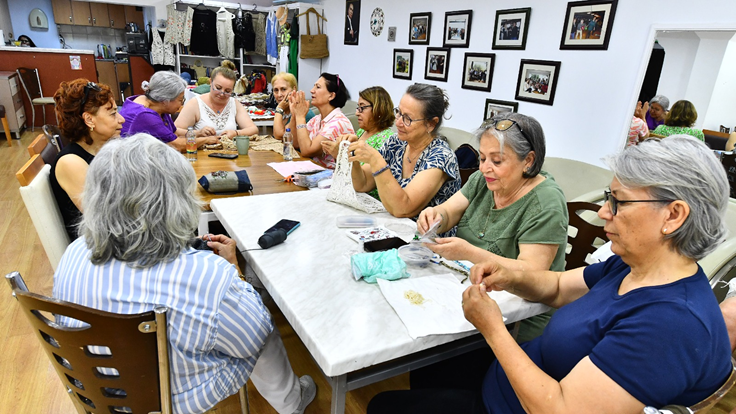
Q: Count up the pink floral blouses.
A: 1